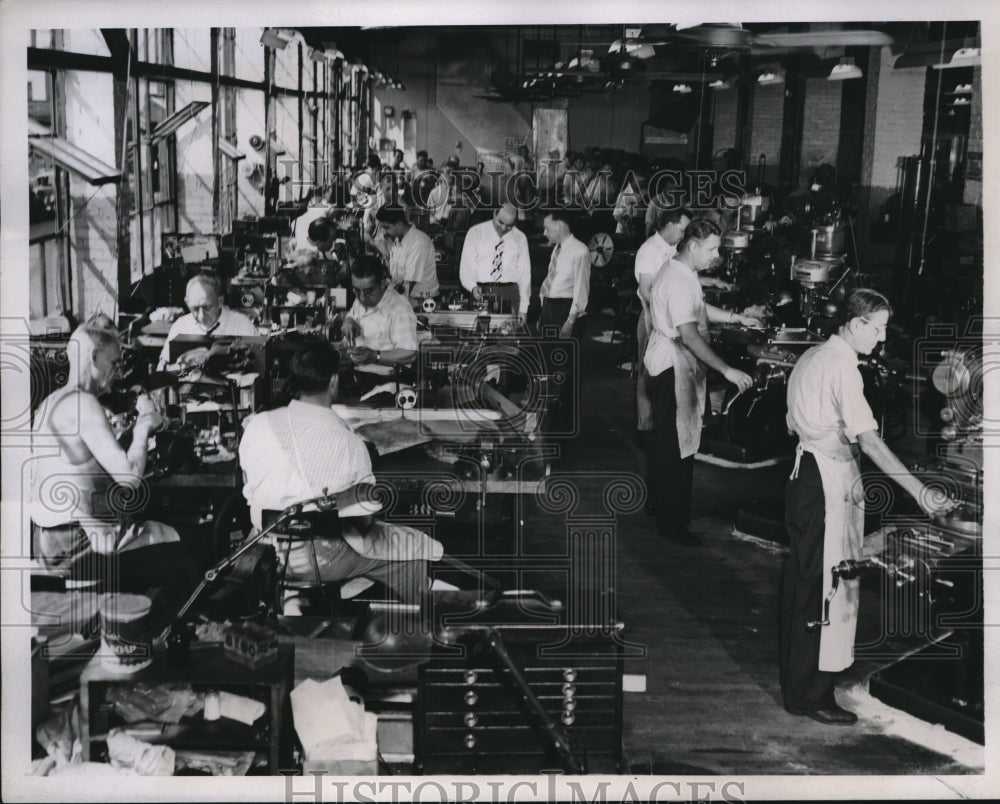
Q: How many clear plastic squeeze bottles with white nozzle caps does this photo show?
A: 0